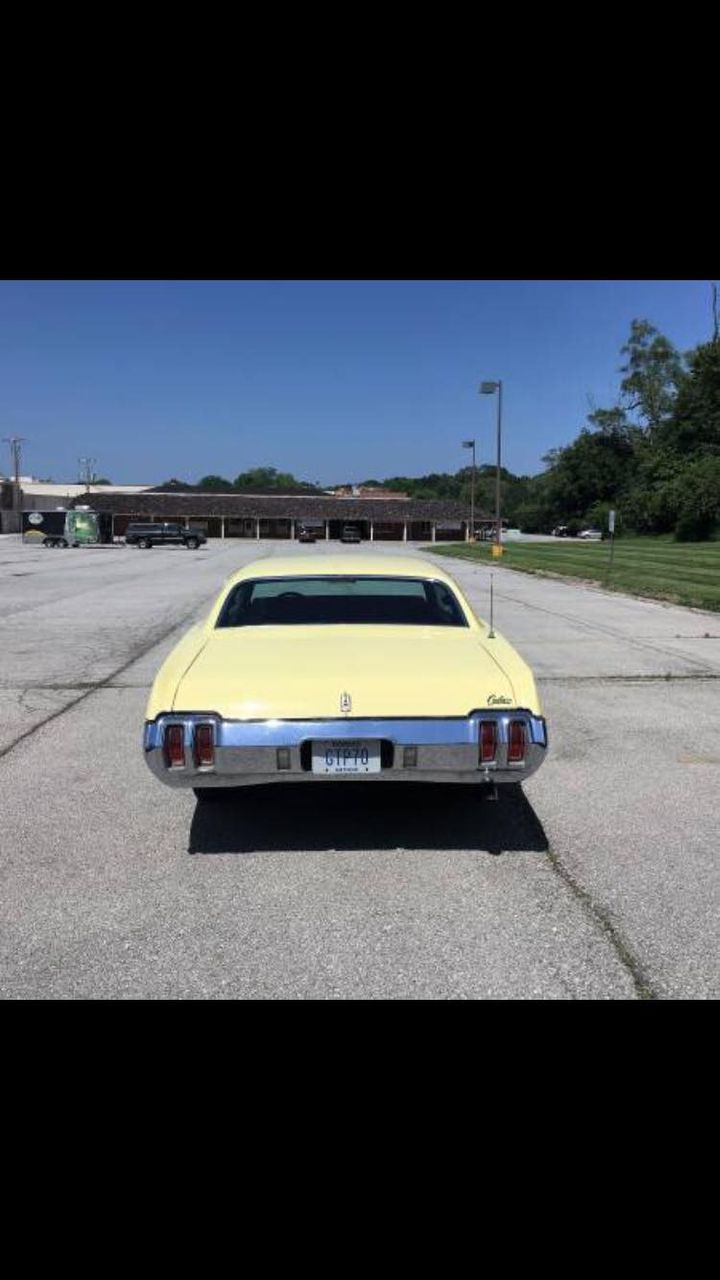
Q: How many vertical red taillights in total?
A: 4